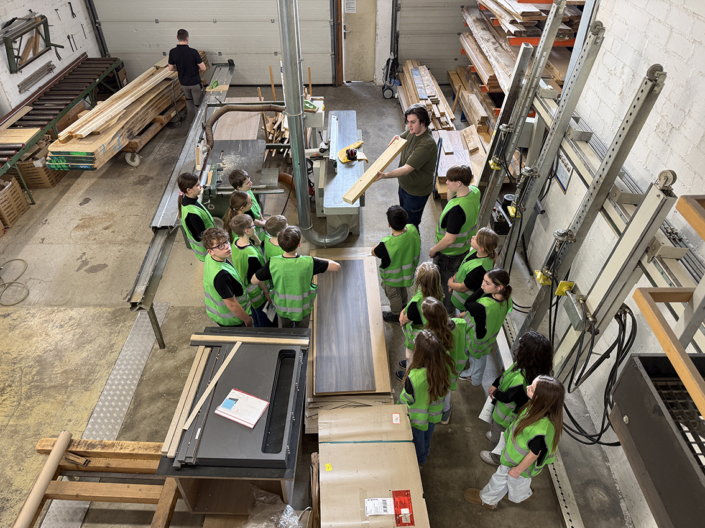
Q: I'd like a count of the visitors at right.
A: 9